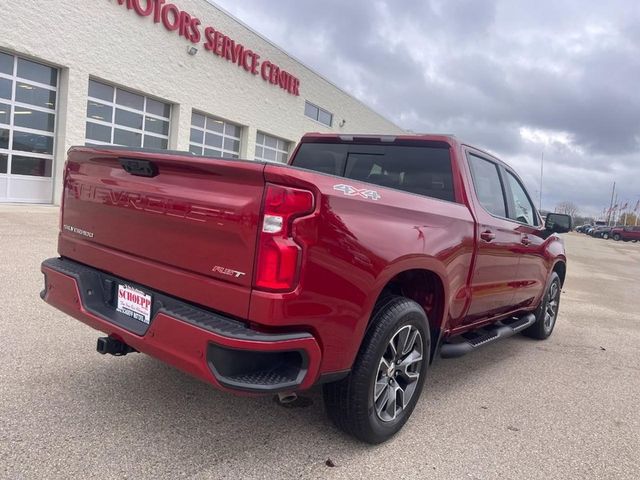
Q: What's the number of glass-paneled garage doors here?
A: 4